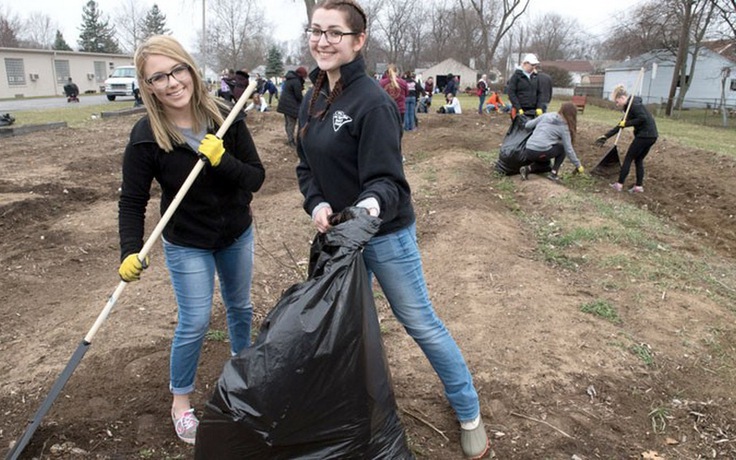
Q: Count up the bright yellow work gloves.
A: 6